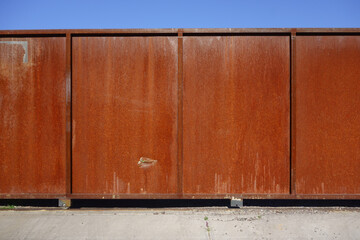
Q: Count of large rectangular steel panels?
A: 4